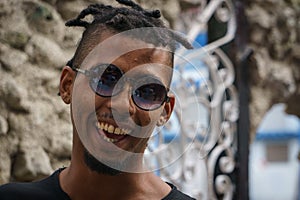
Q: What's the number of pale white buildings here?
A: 1